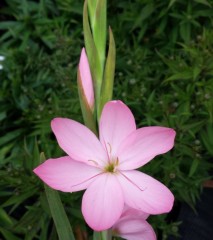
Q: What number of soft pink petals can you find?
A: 6